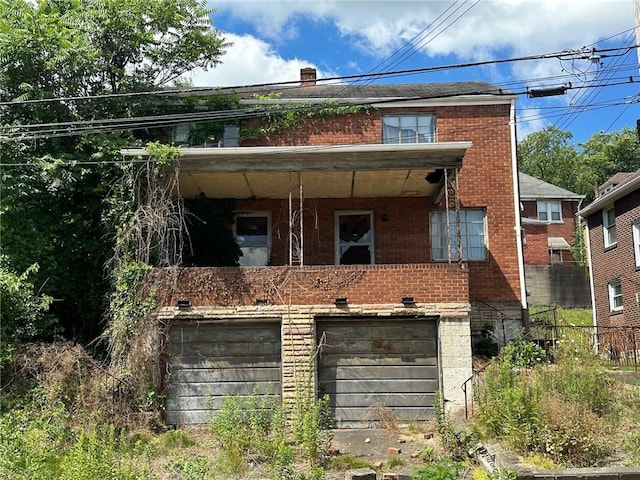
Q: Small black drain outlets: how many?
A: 4